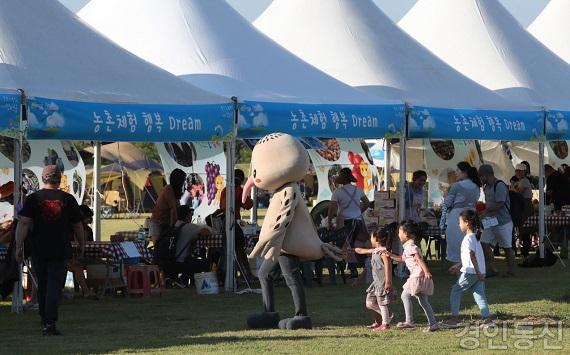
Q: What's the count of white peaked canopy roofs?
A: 5